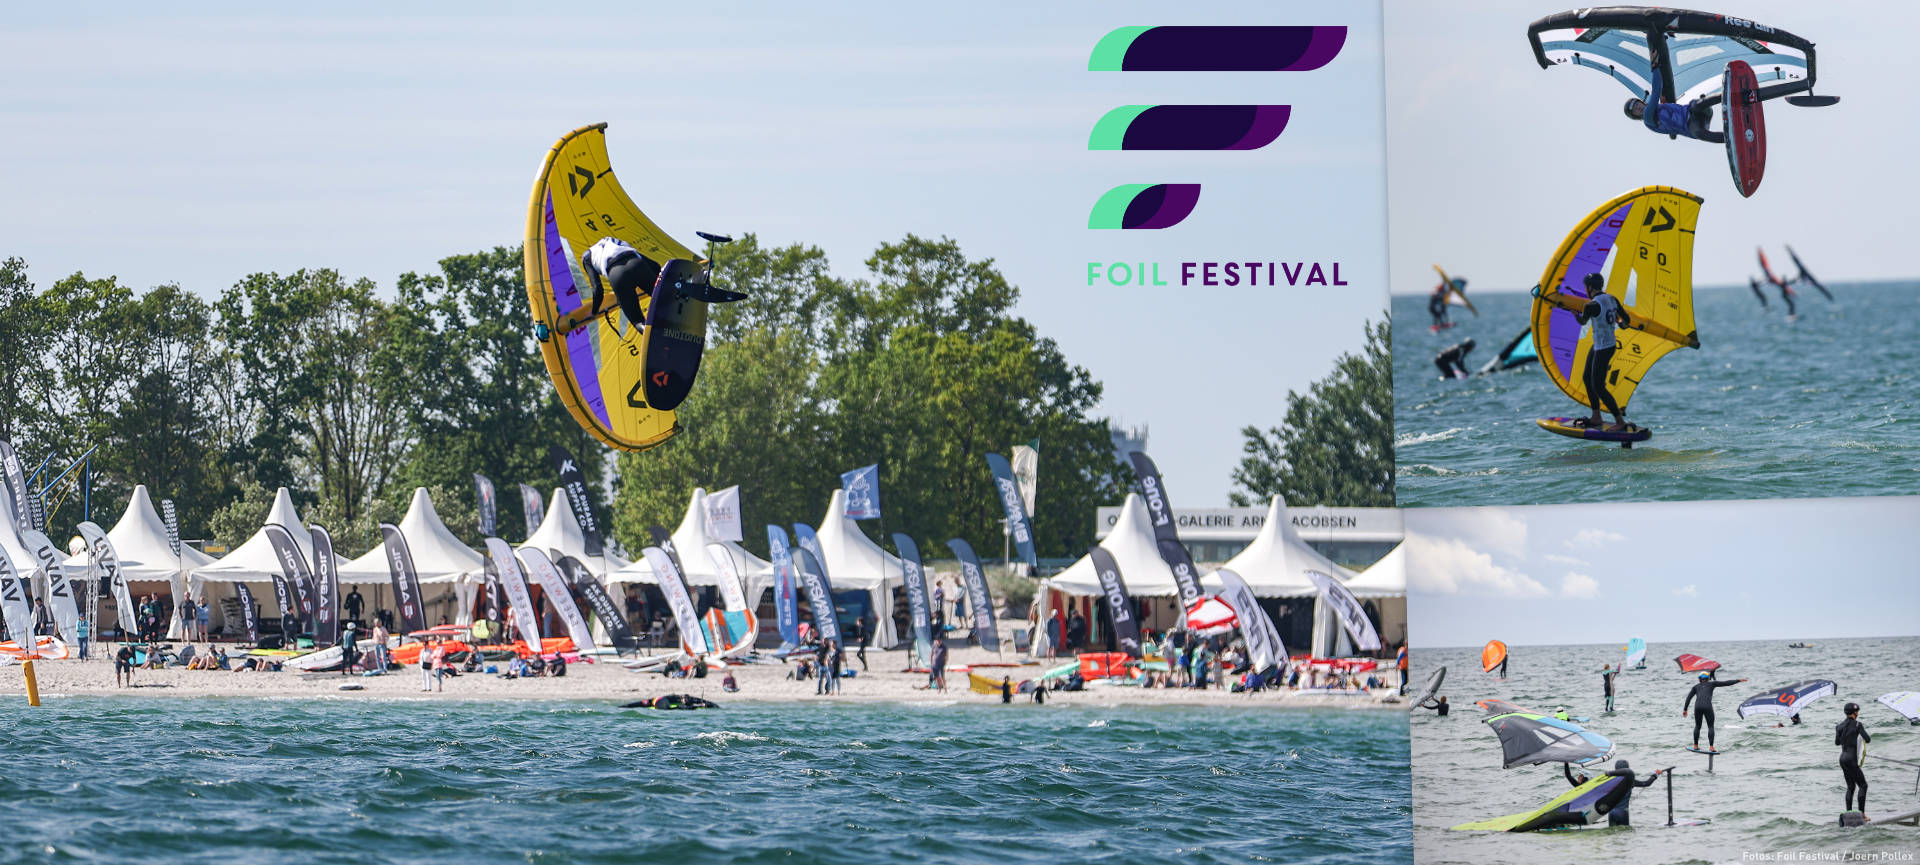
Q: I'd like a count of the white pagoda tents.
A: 10